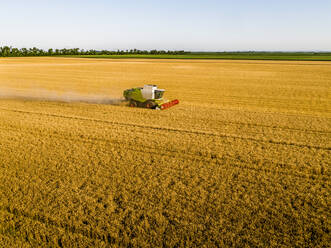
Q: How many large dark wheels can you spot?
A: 2